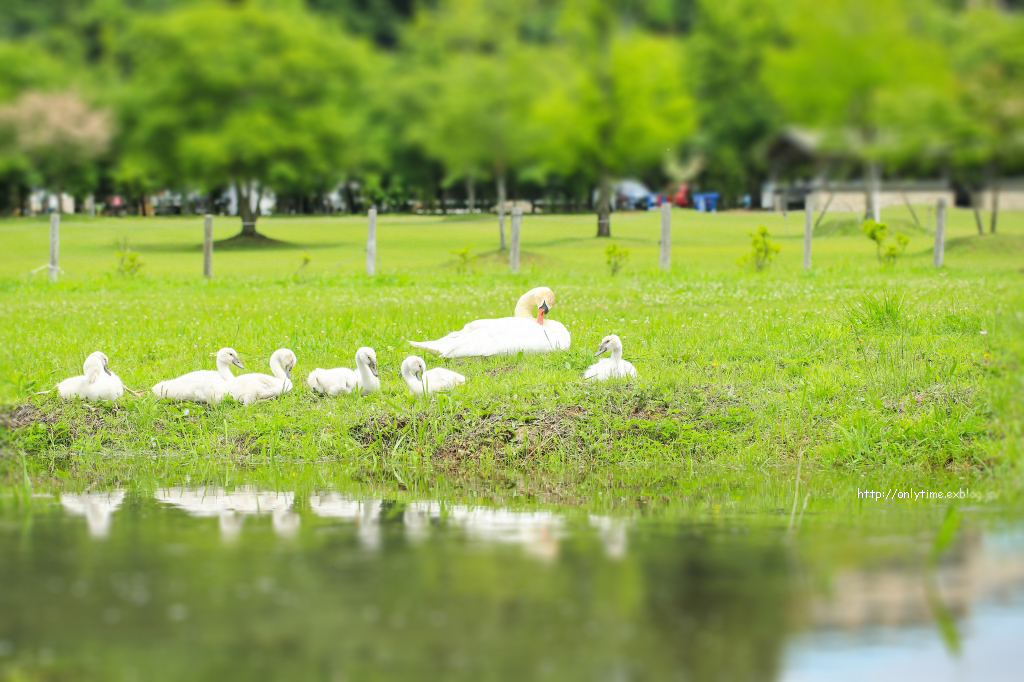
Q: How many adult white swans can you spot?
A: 1